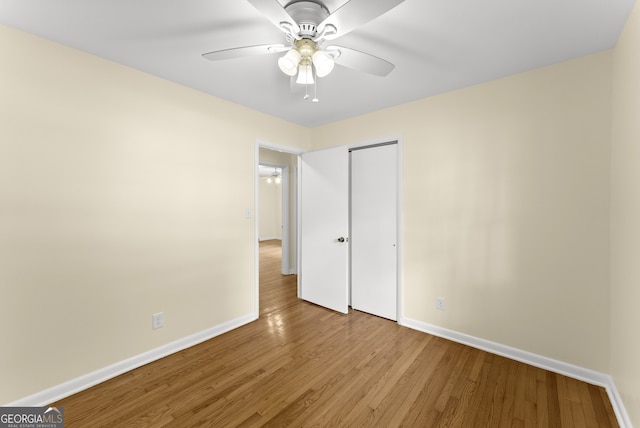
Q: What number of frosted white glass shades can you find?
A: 3